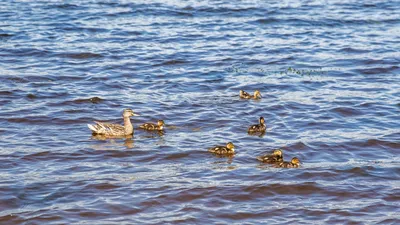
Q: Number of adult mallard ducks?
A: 1